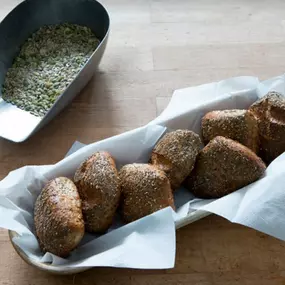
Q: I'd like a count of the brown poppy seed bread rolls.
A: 7